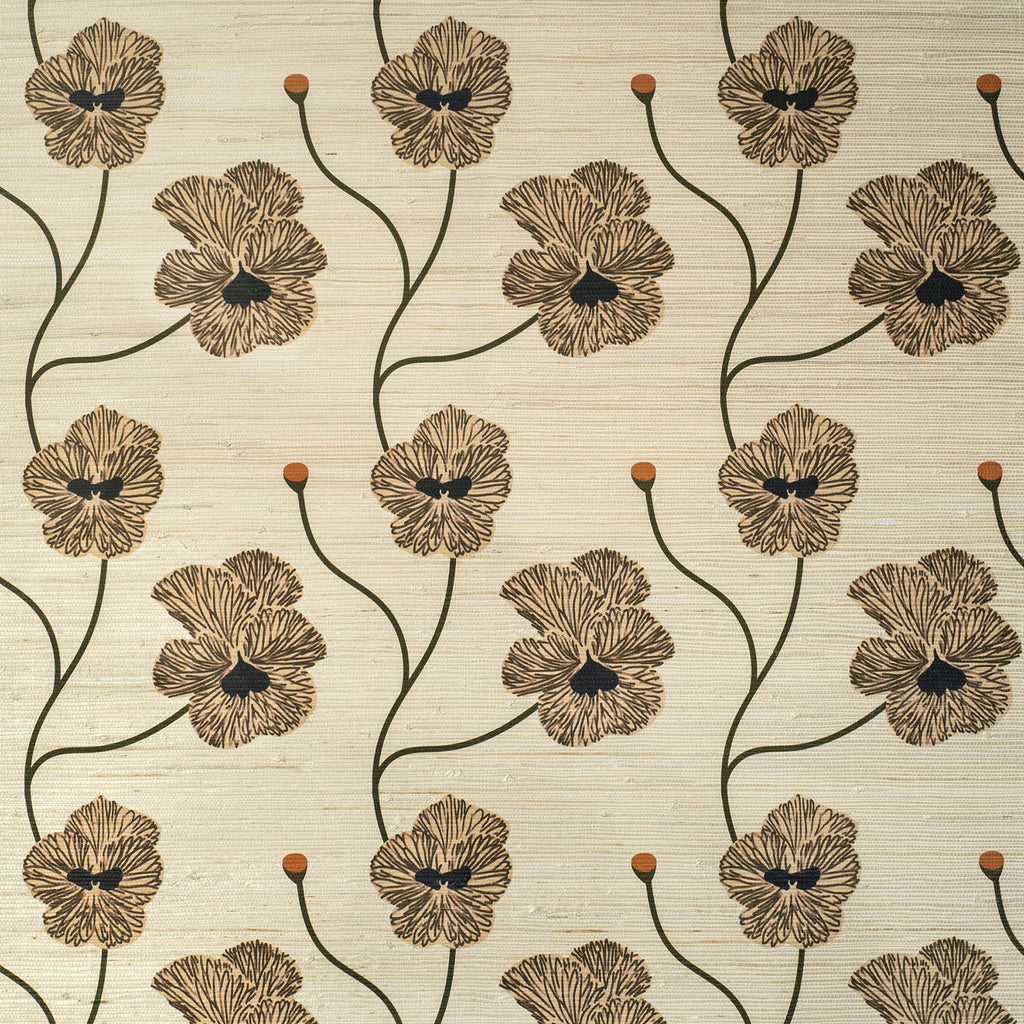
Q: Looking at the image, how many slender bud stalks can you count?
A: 9